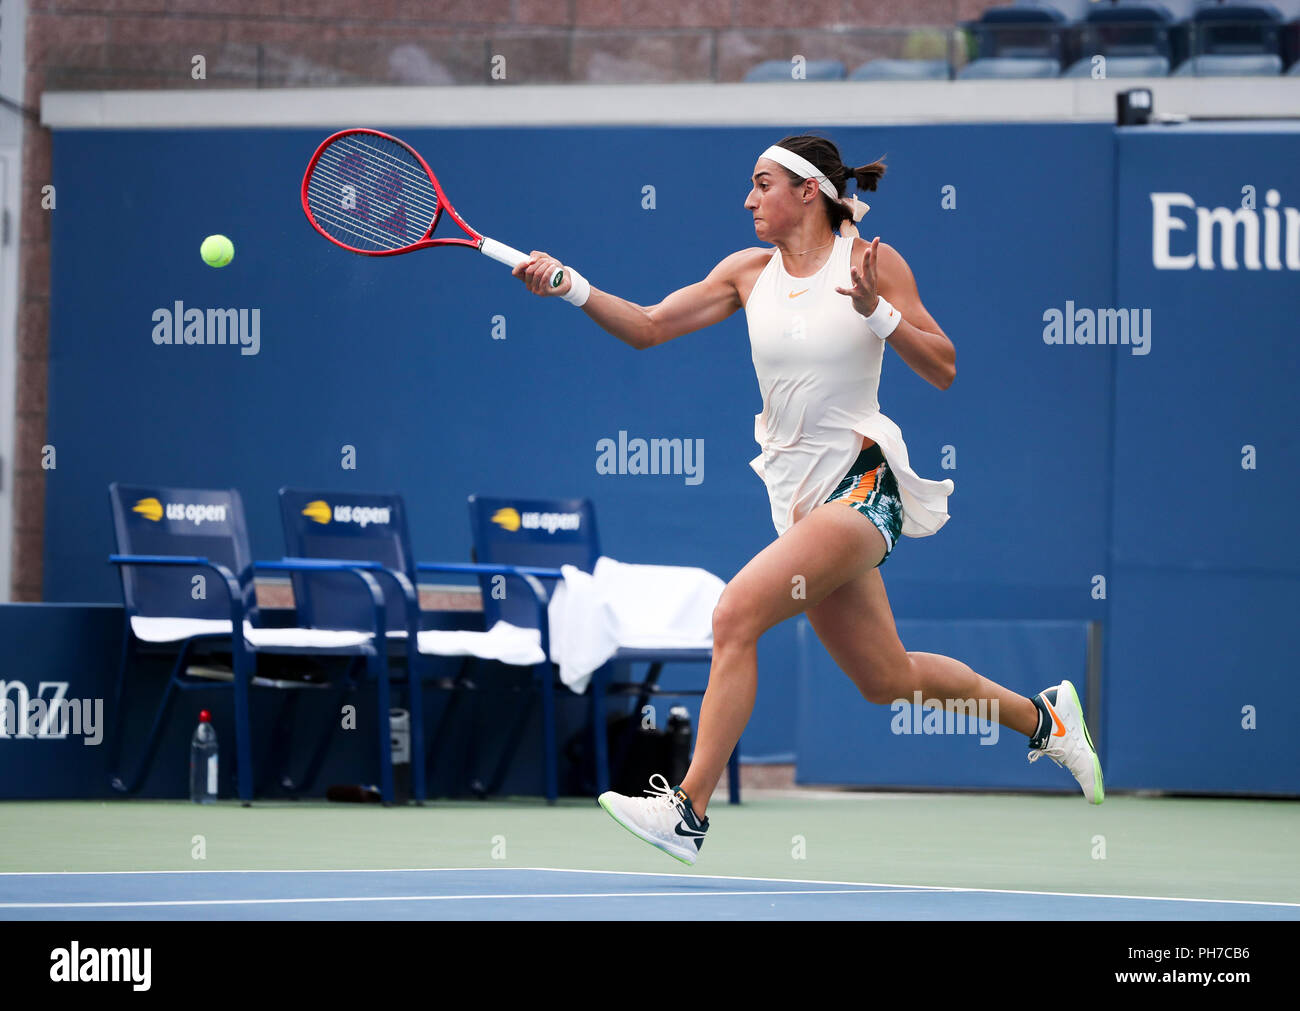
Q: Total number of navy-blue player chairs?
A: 3